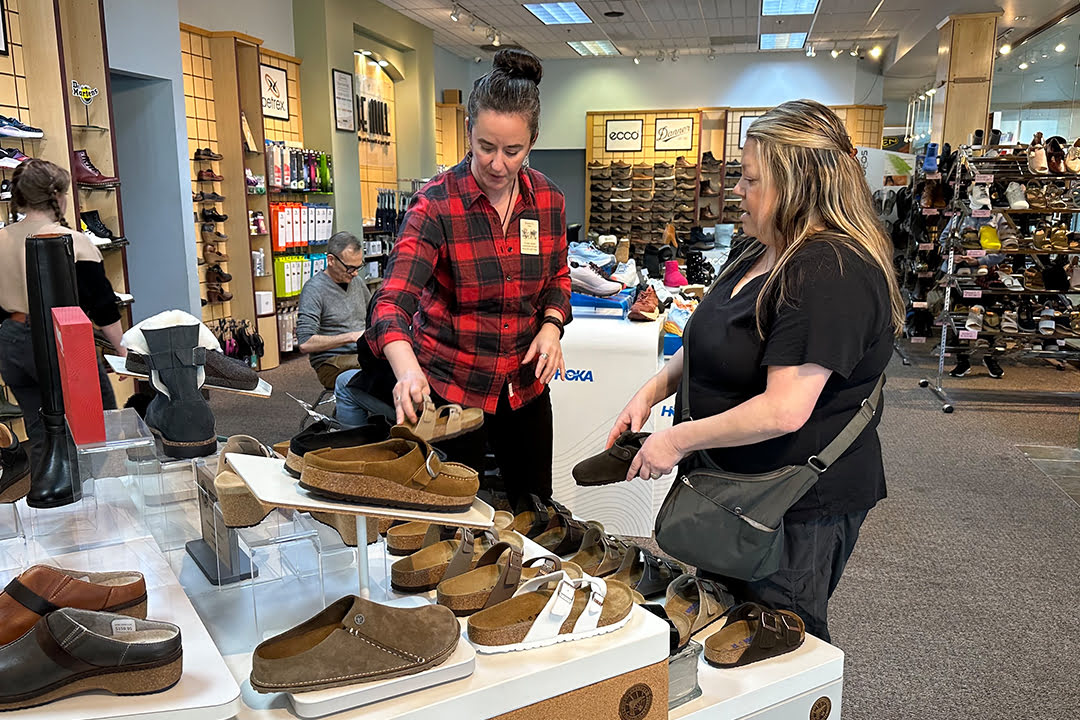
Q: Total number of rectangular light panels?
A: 4